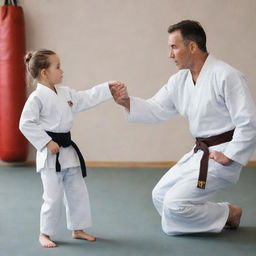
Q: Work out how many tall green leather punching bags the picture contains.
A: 0